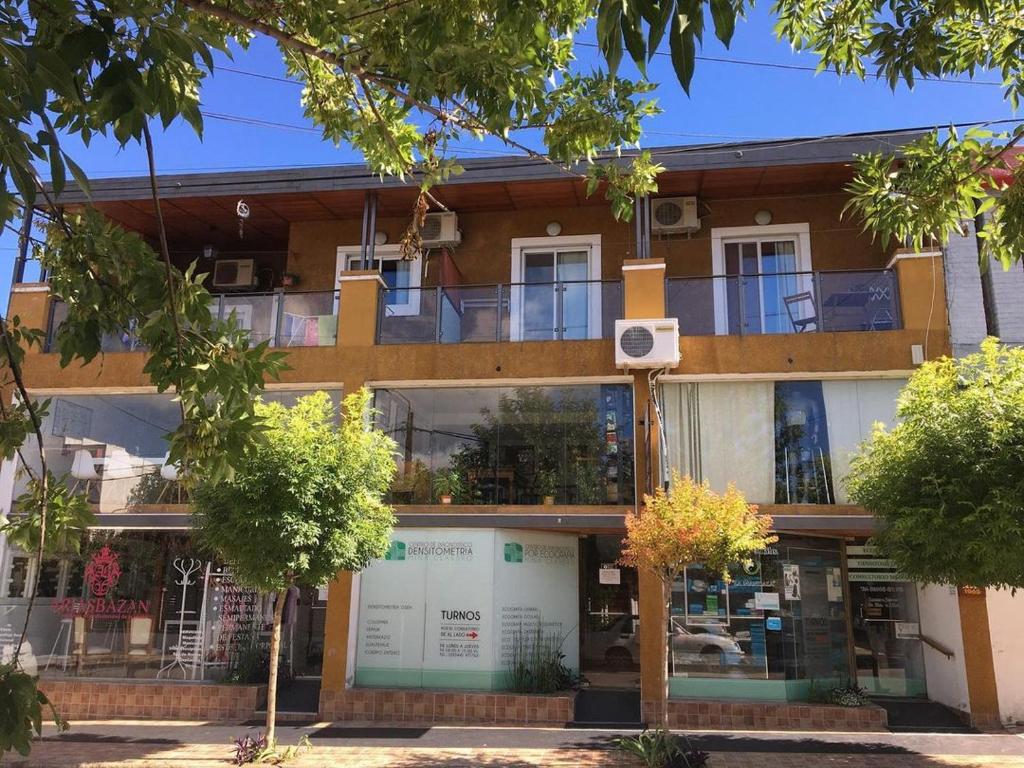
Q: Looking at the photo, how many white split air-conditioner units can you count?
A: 4